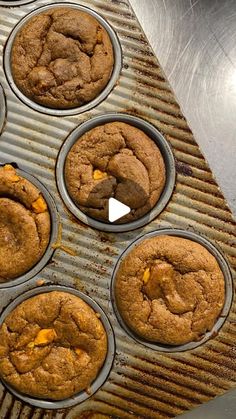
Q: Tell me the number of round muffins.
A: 5